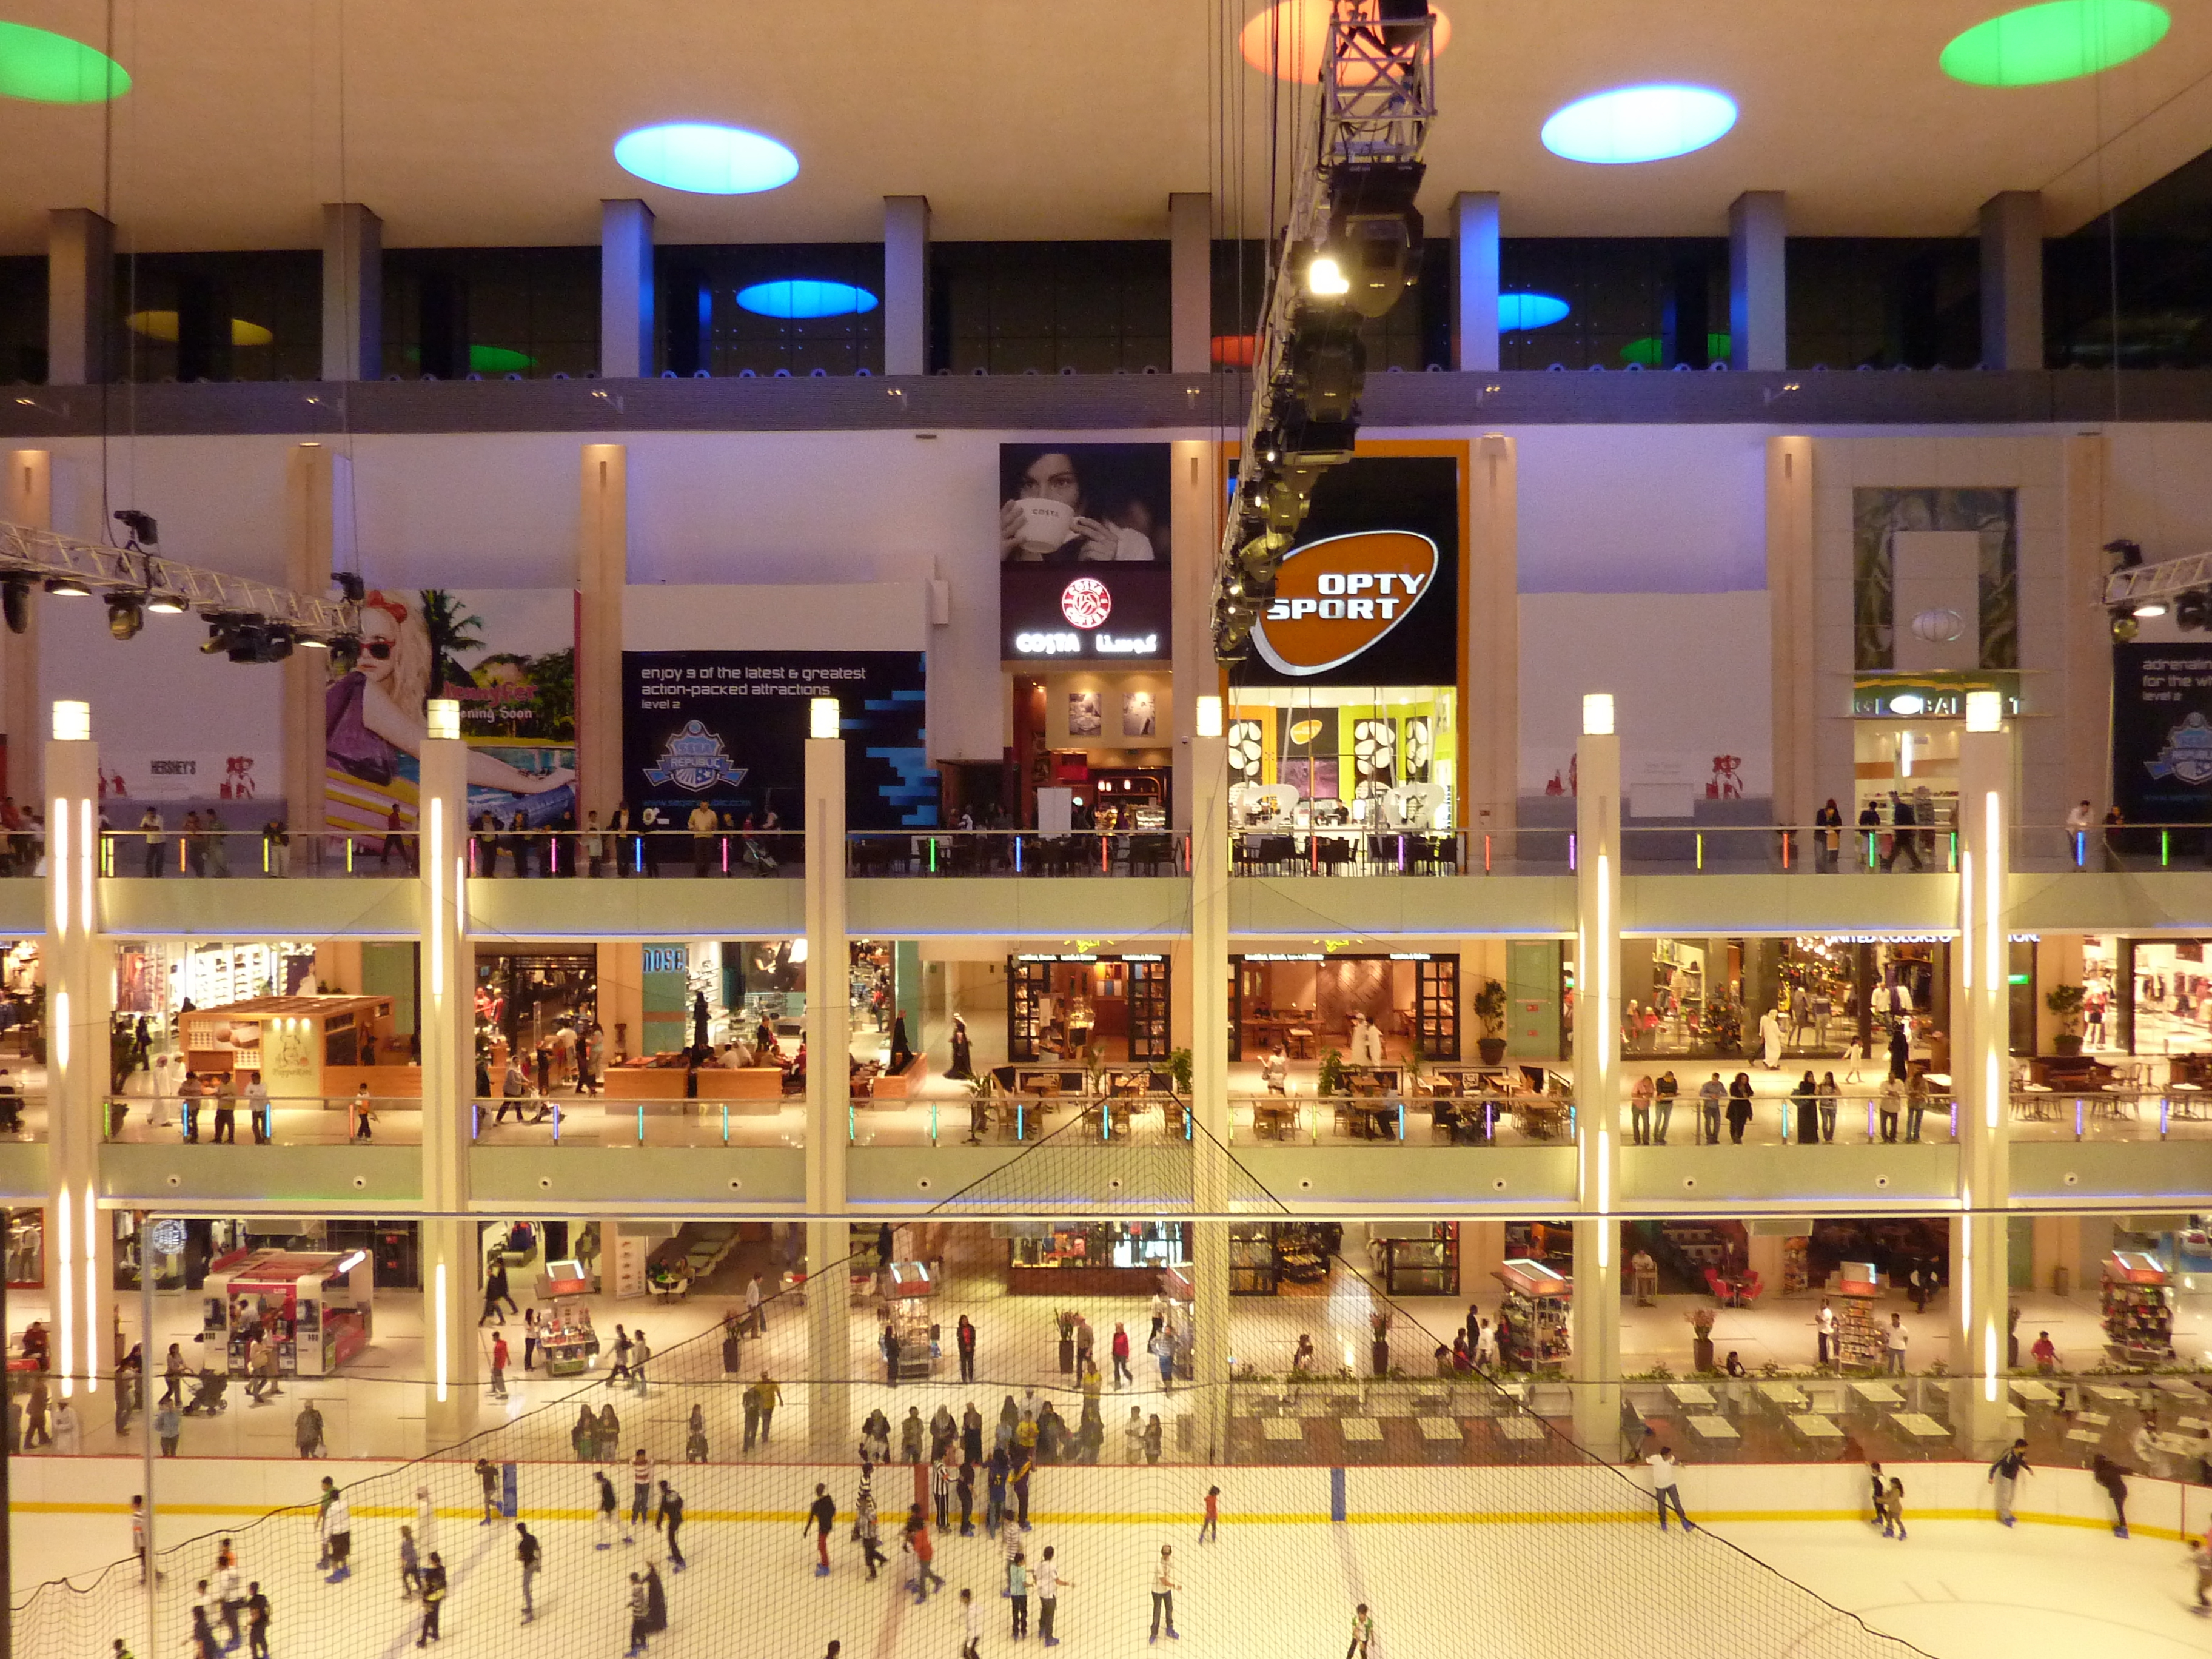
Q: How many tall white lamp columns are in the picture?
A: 6